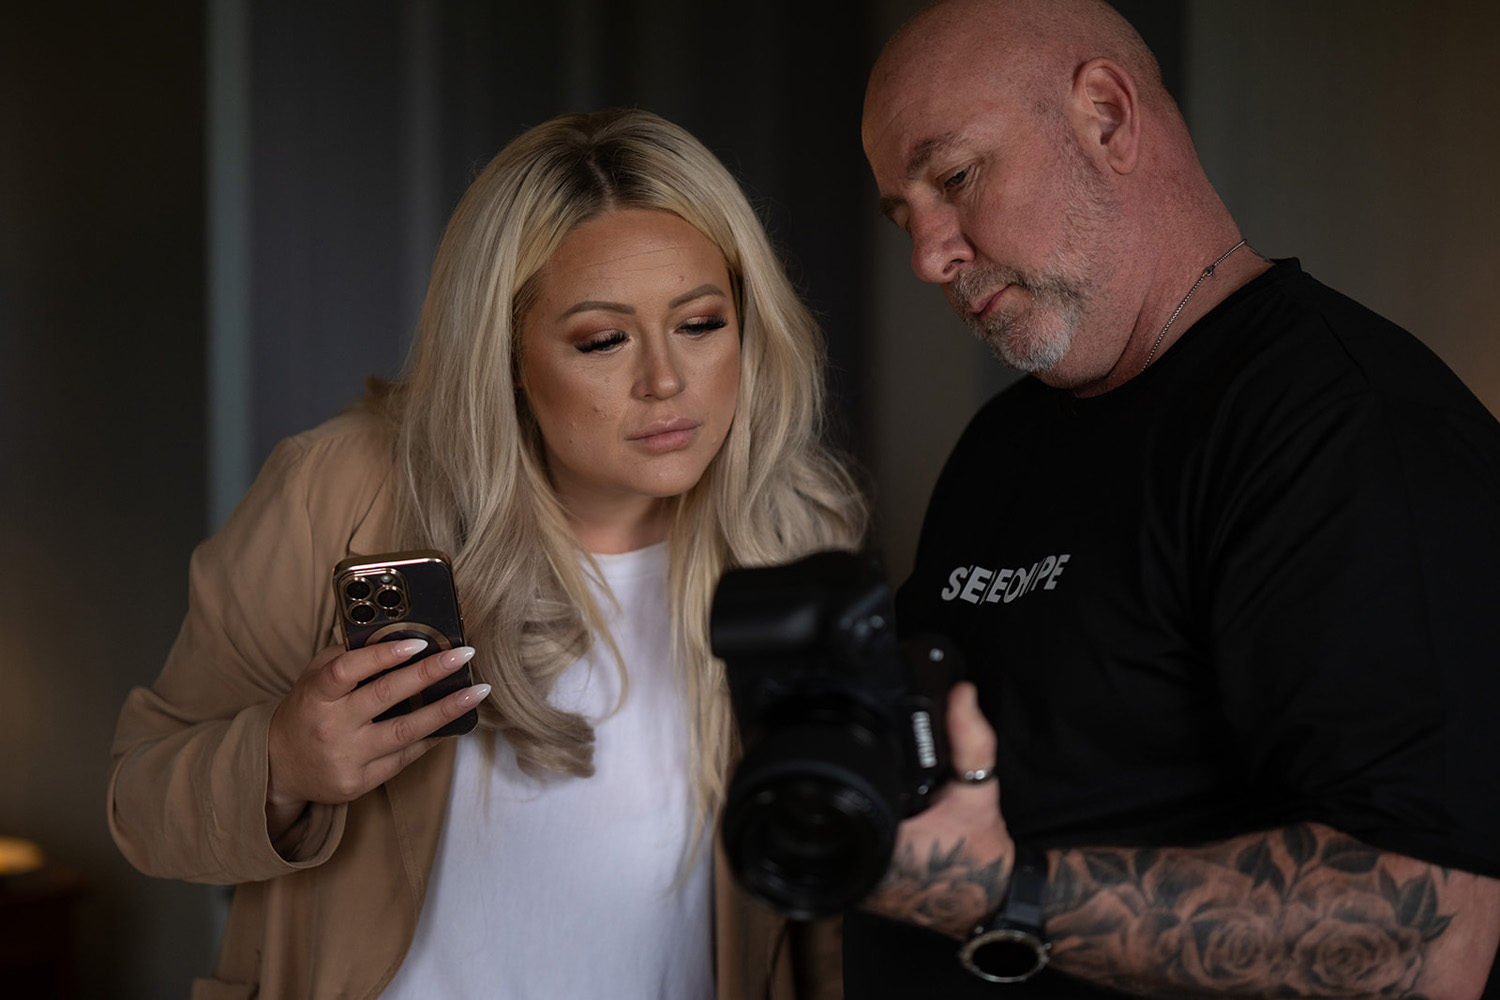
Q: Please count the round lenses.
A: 4